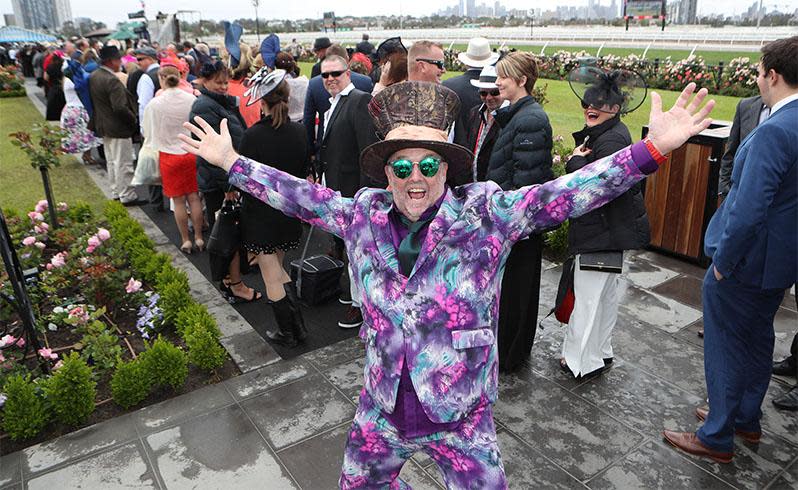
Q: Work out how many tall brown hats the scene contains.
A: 1